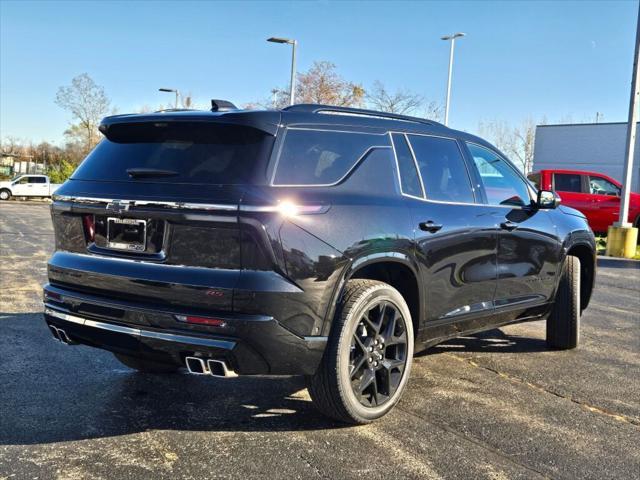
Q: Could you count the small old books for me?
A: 0